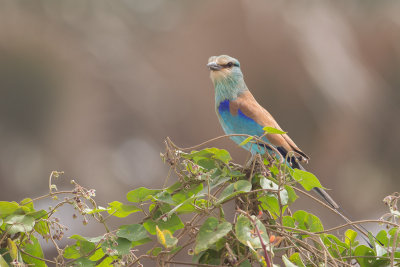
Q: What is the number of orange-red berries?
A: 2